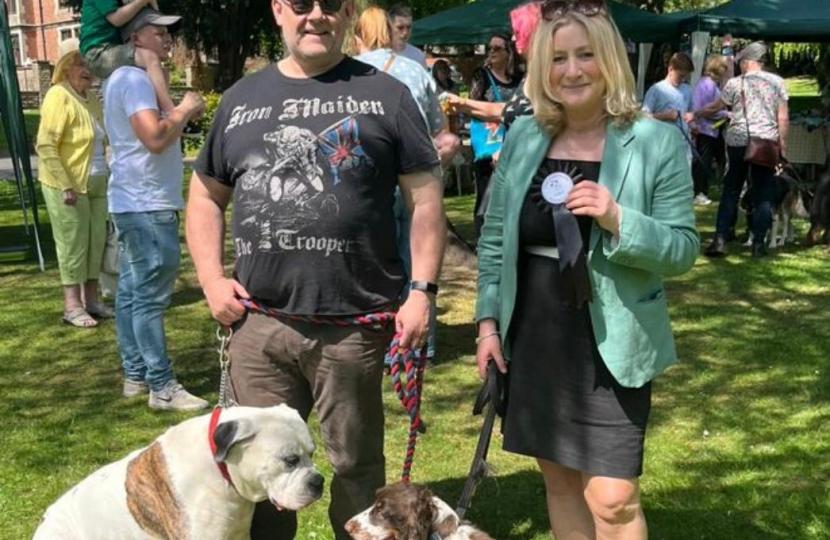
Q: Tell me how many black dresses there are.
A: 1